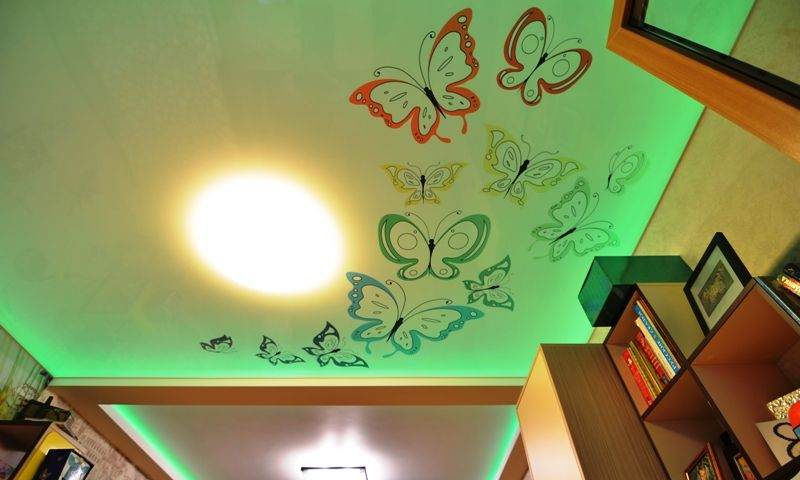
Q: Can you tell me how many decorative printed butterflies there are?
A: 12